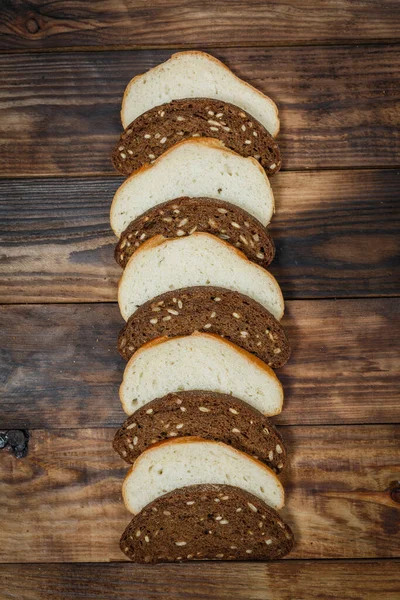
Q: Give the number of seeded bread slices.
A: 5